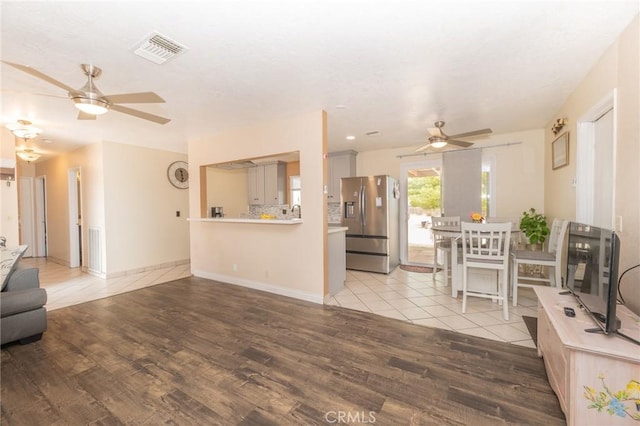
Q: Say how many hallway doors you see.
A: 3